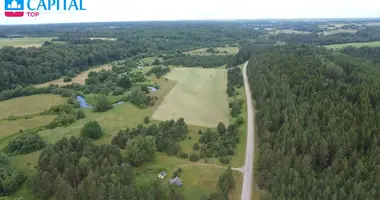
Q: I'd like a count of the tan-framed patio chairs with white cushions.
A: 0